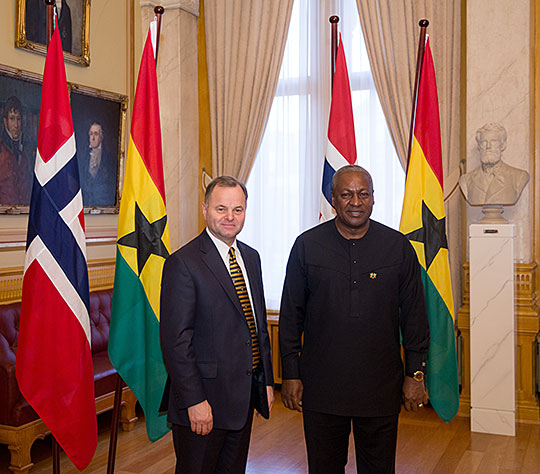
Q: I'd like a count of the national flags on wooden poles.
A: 4